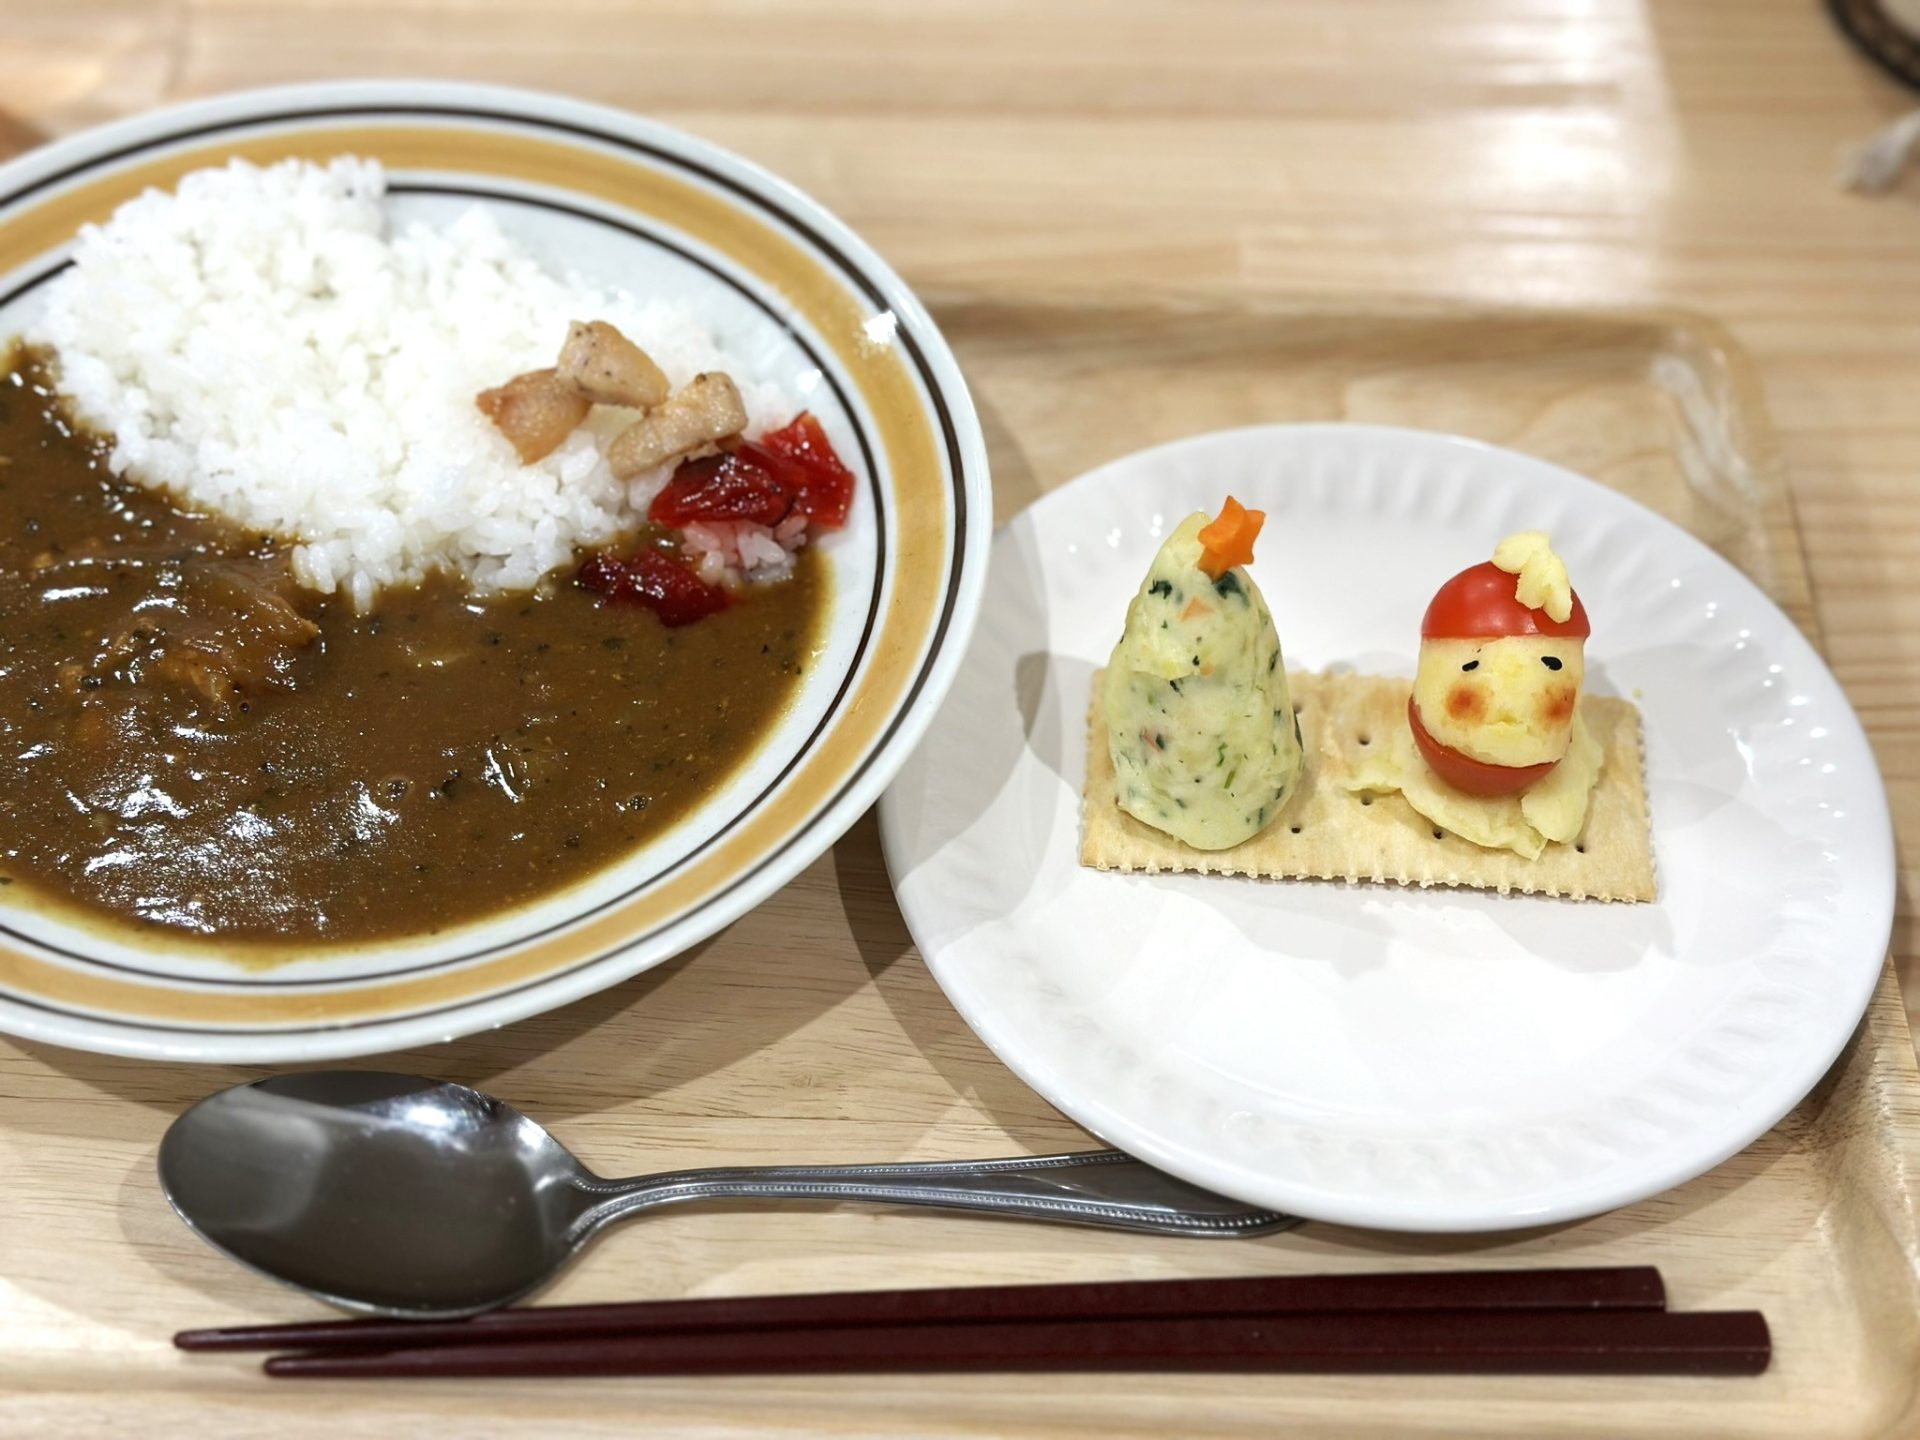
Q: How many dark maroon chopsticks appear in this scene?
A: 2